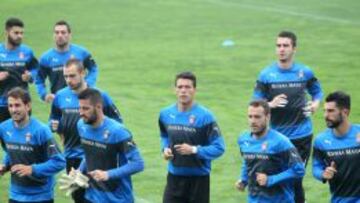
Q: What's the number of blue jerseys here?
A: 9